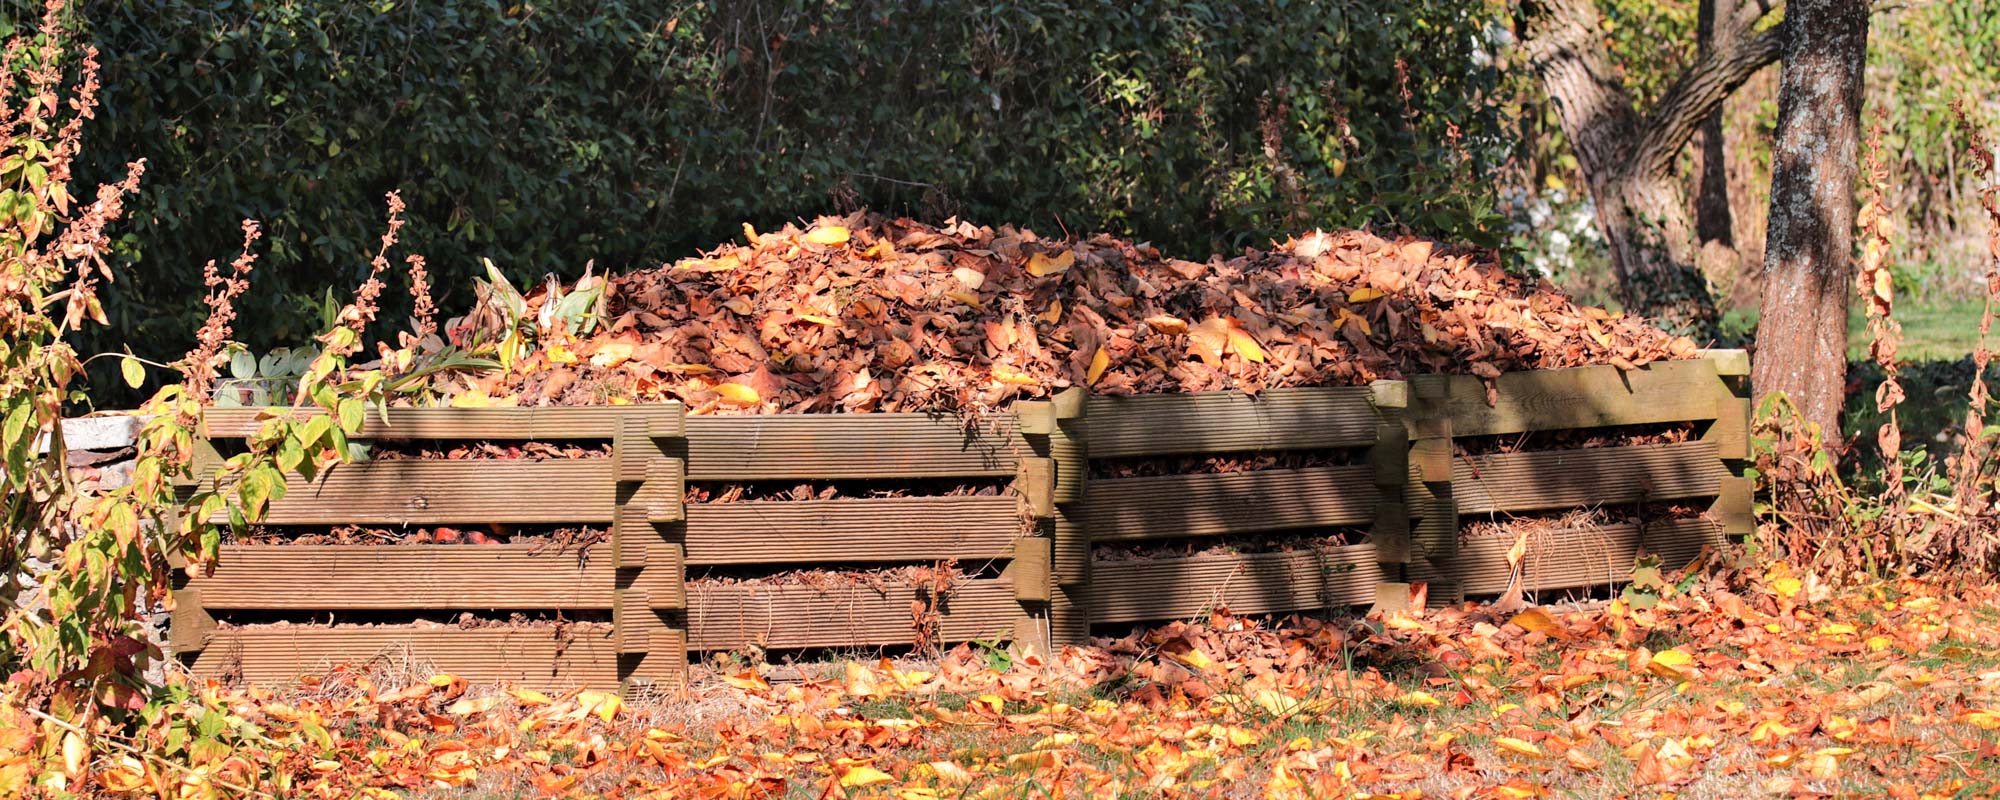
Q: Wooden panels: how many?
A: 13